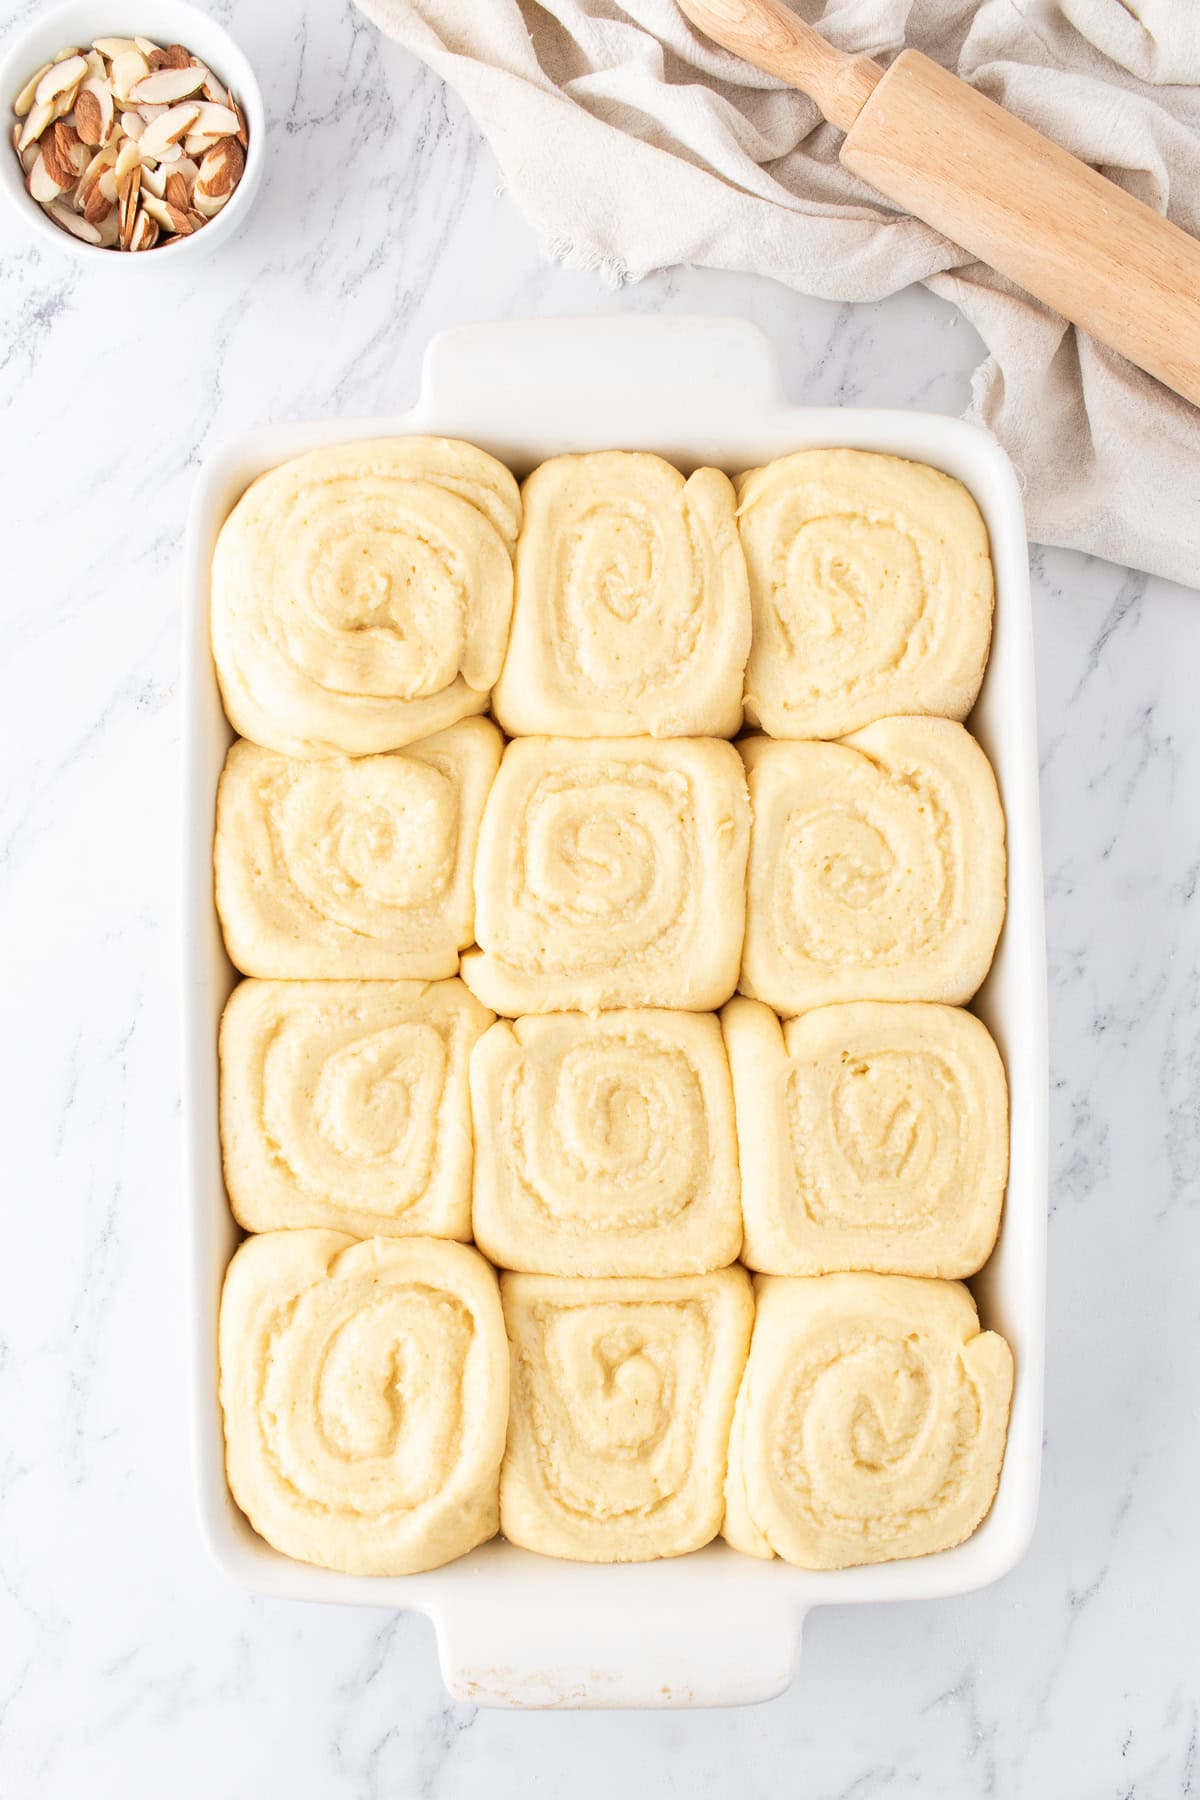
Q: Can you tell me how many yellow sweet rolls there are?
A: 12